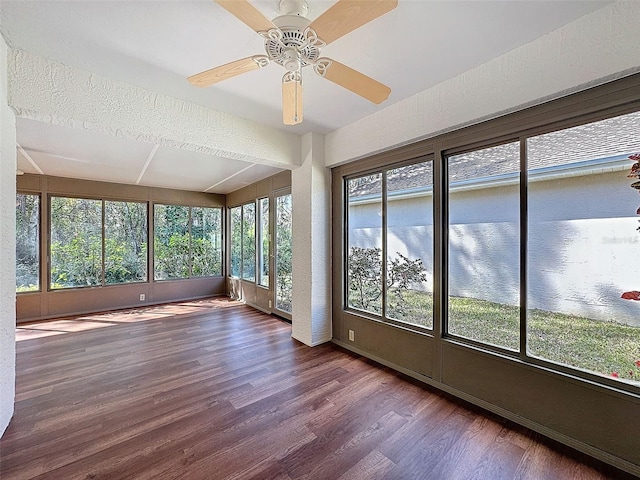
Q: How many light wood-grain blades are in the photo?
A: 5